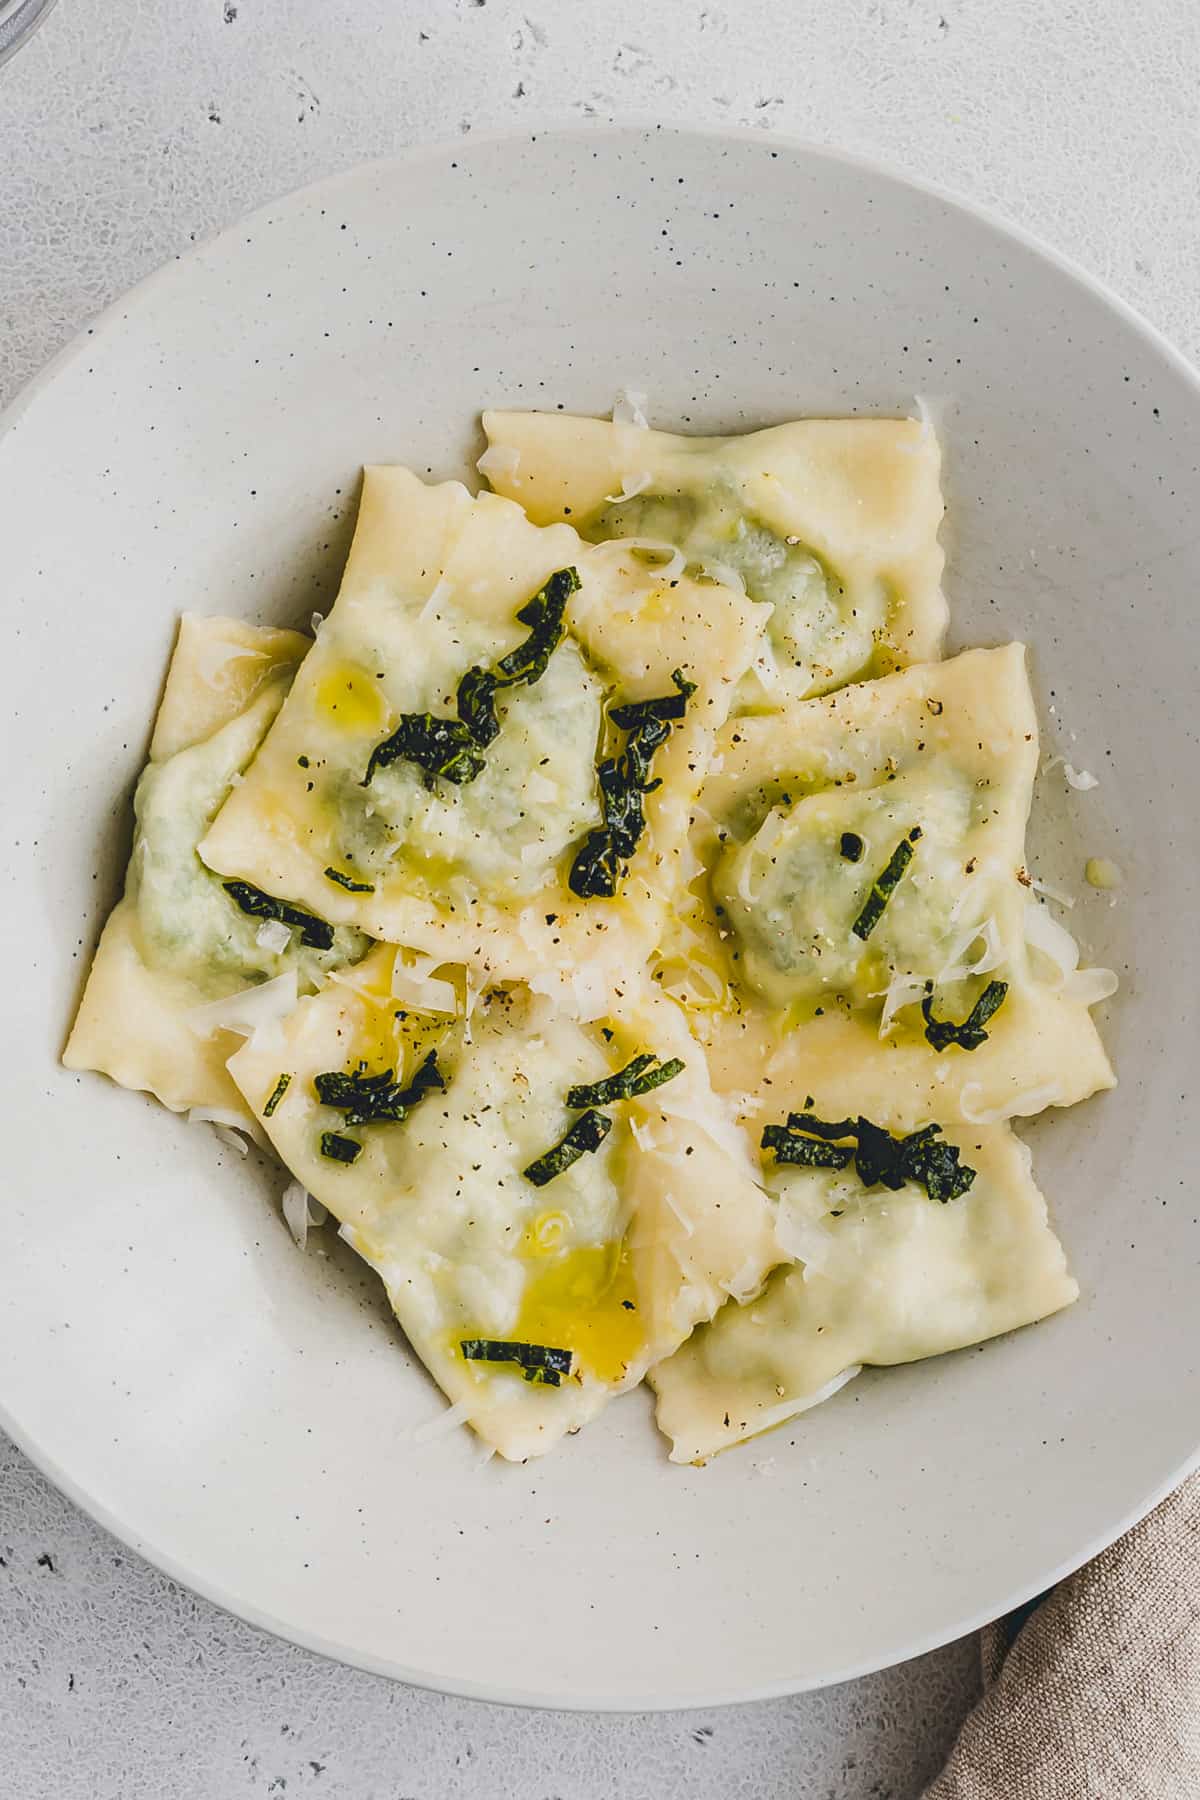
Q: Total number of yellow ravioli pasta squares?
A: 6